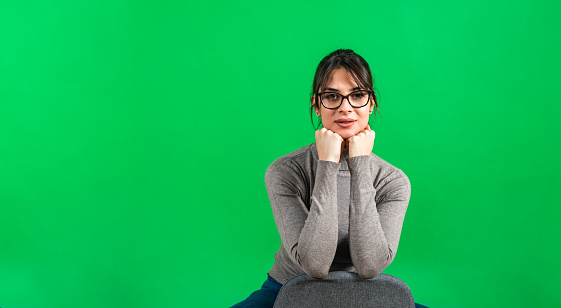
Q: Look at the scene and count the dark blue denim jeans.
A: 1